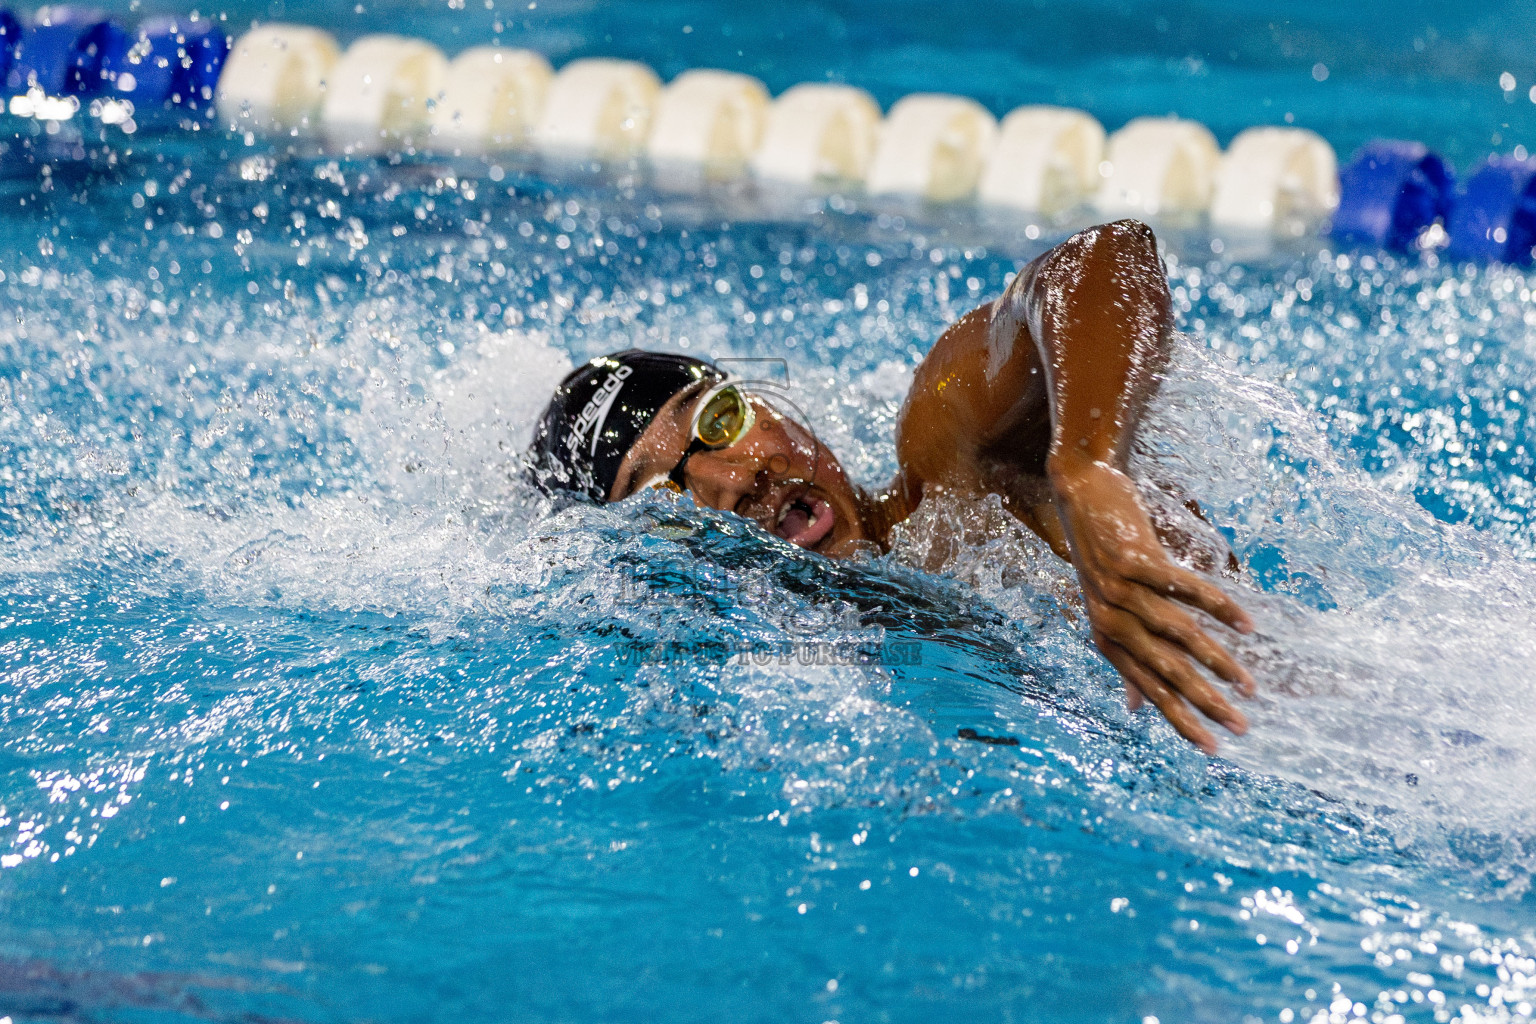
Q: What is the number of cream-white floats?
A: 10